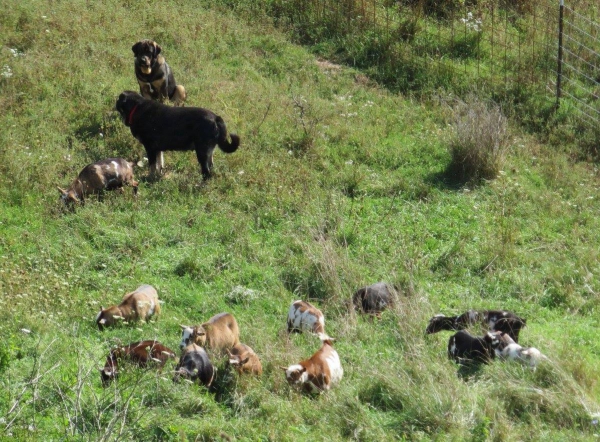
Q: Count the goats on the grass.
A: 12